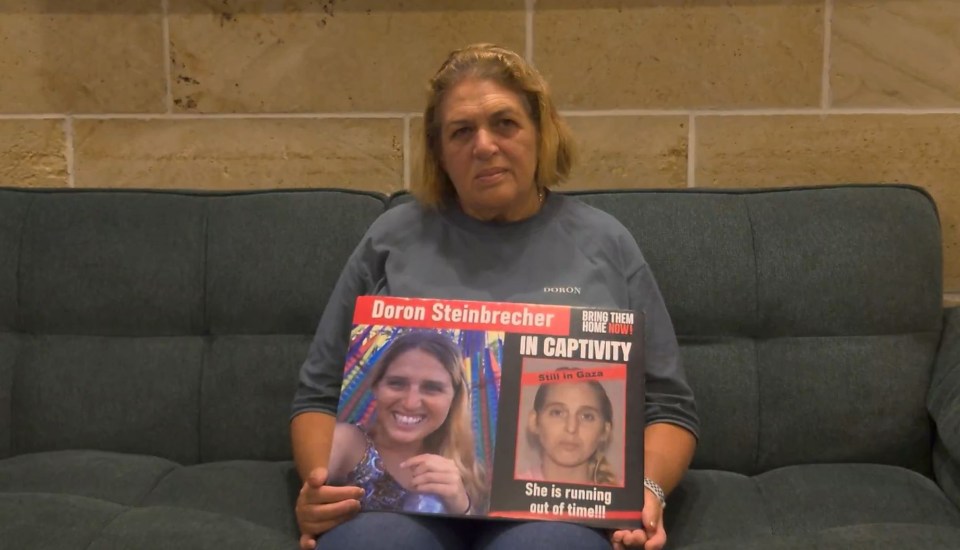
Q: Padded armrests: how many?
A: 1